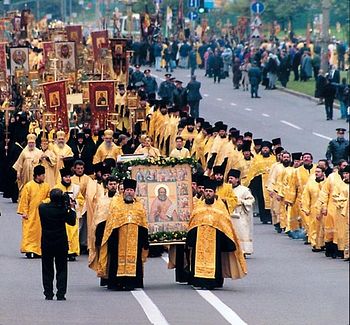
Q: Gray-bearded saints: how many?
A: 1